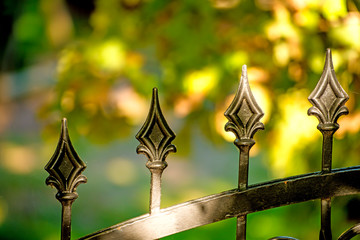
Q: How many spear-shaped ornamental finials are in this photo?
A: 4